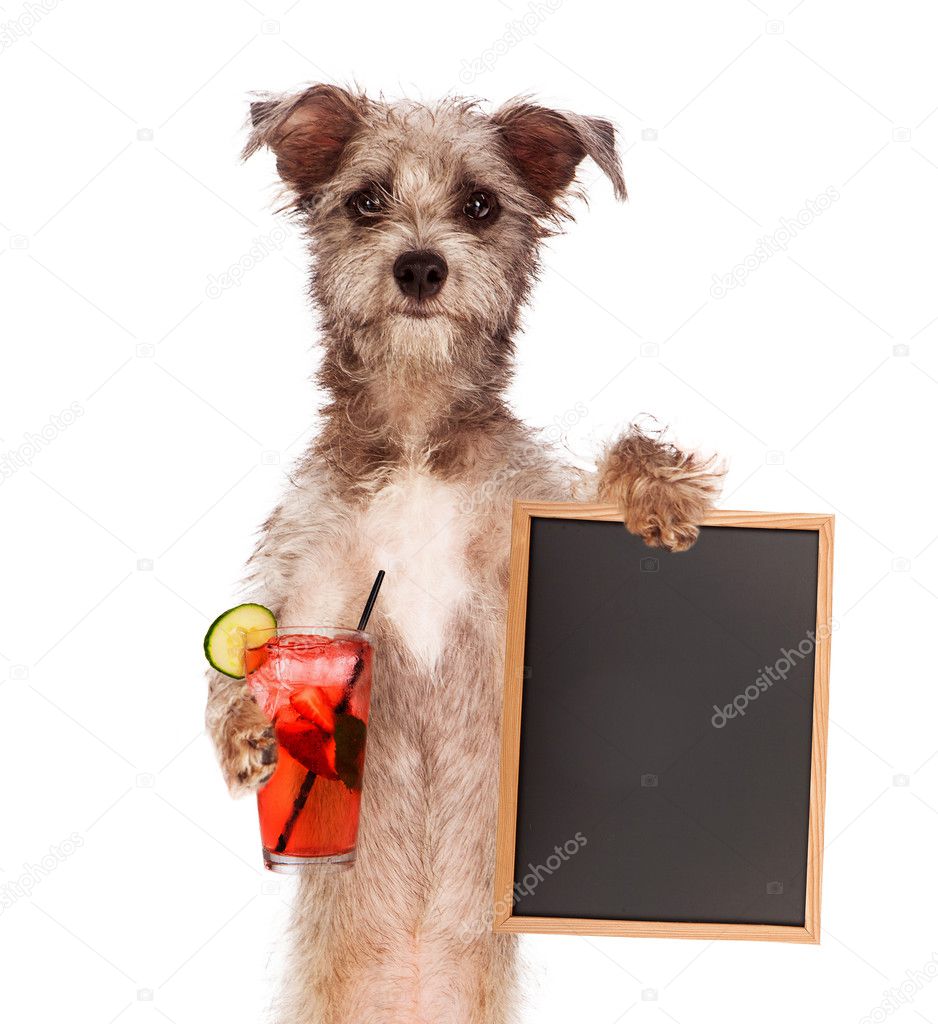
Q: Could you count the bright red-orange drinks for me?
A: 1